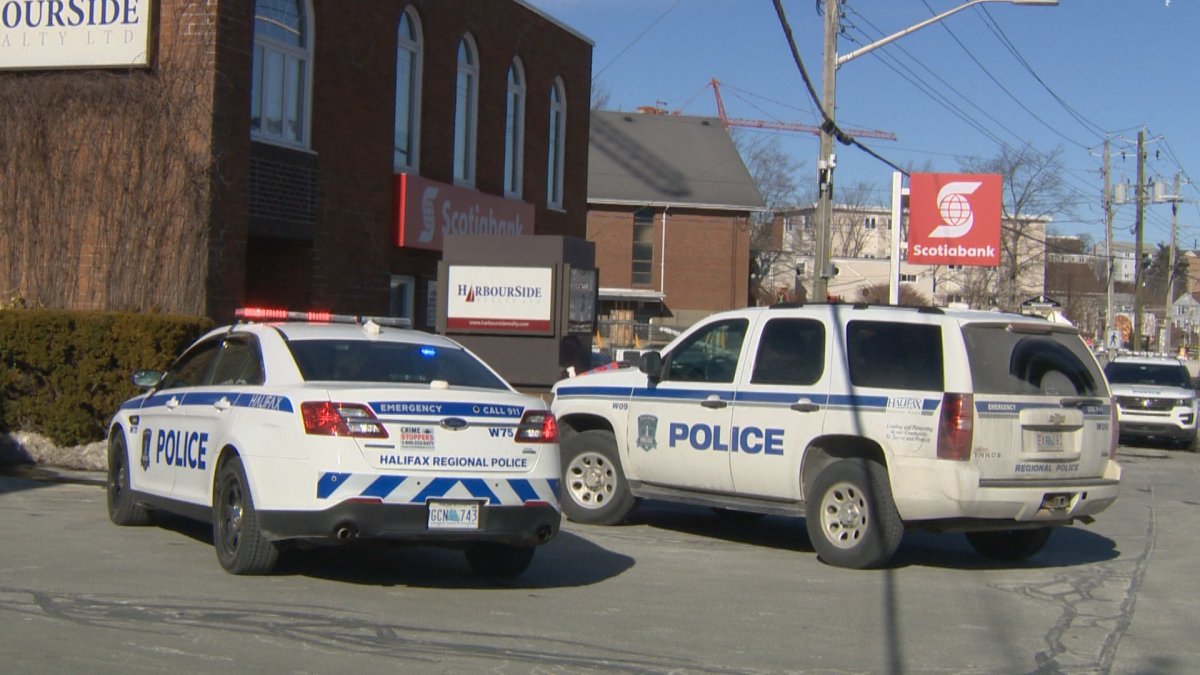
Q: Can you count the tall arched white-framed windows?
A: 5